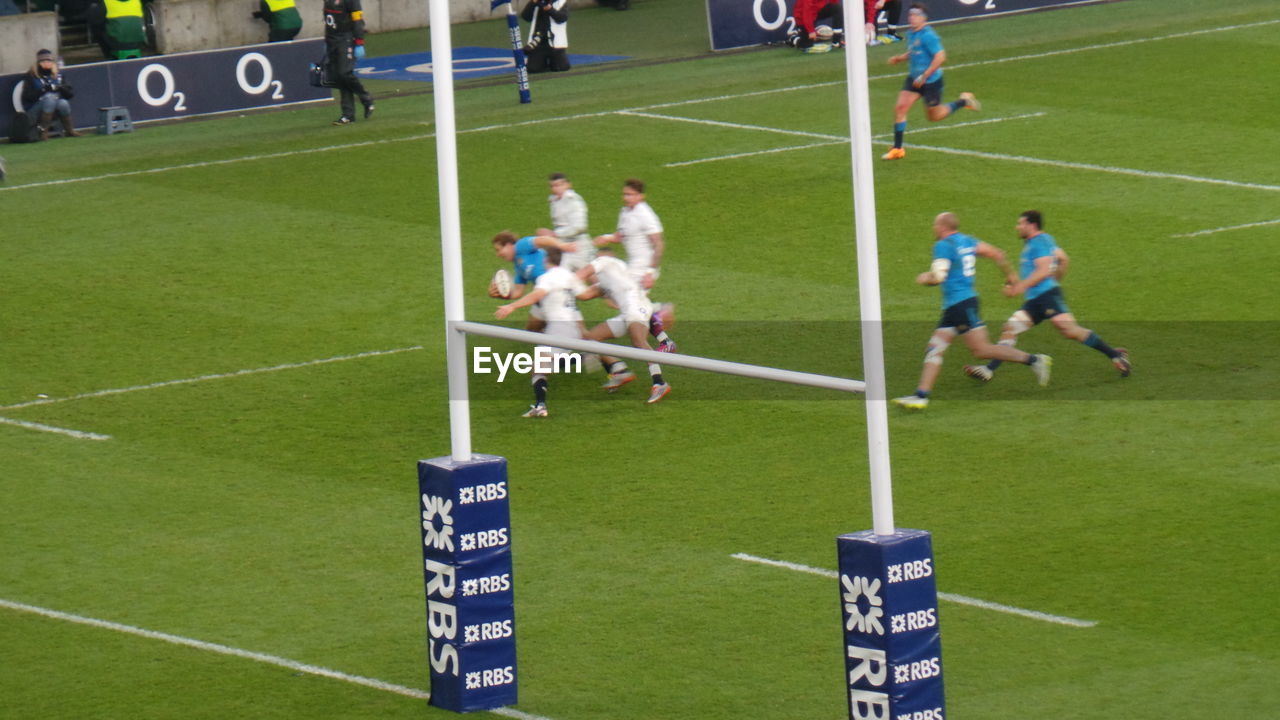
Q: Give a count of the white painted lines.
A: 8